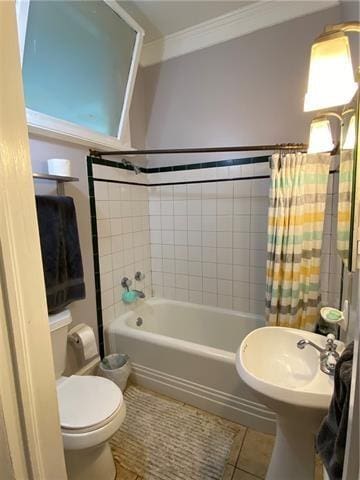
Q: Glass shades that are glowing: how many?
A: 2